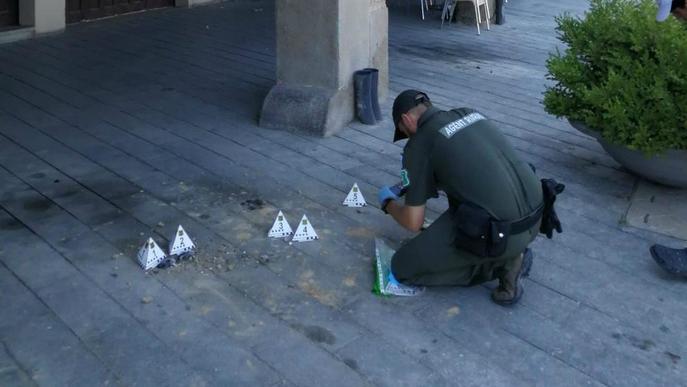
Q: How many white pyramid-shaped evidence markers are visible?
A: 5